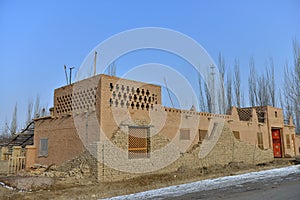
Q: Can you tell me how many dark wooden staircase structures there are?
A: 1